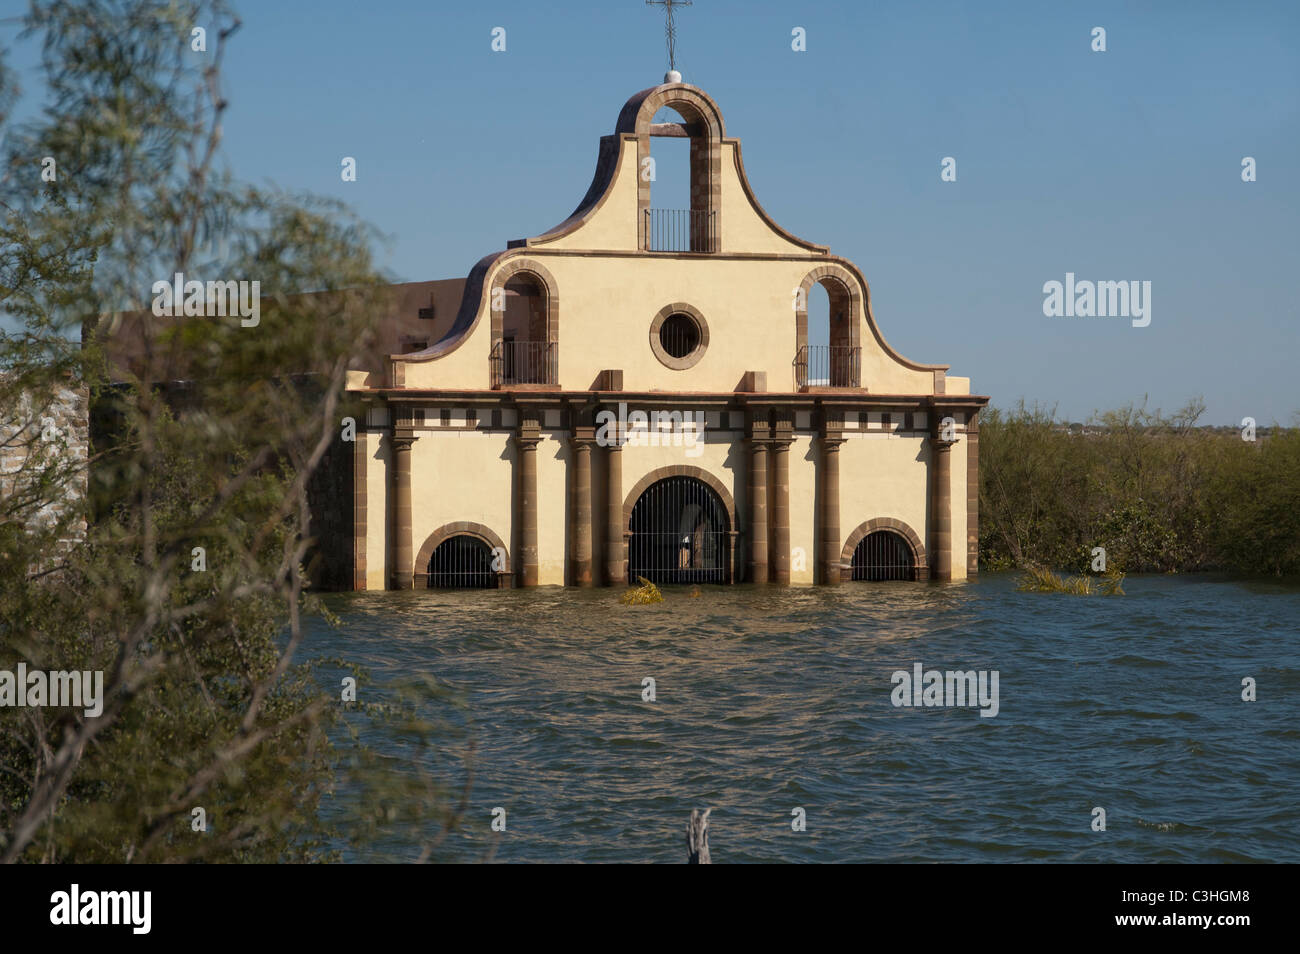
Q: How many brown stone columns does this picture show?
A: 8